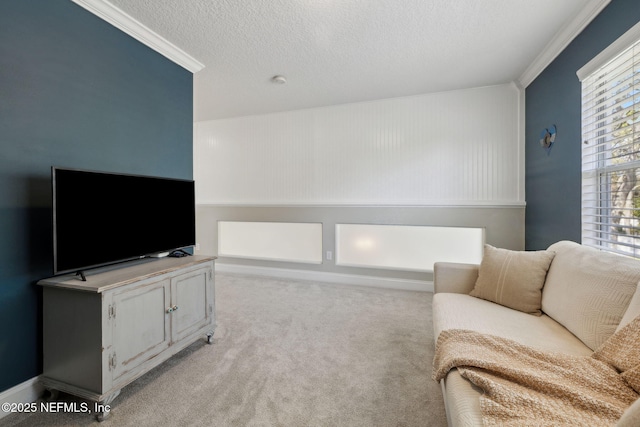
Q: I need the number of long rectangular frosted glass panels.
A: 2